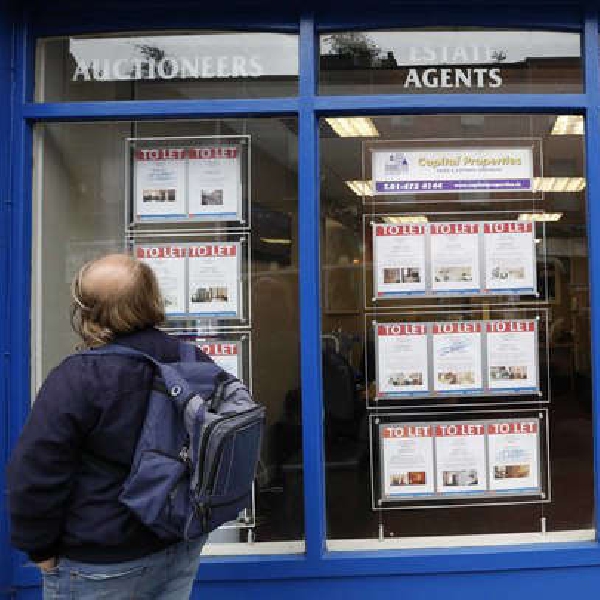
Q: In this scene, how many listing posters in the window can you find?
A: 14